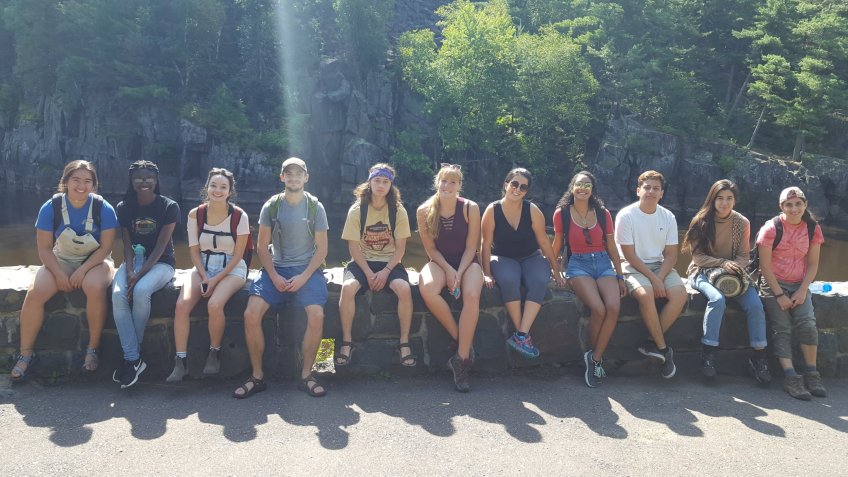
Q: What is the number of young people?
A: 11